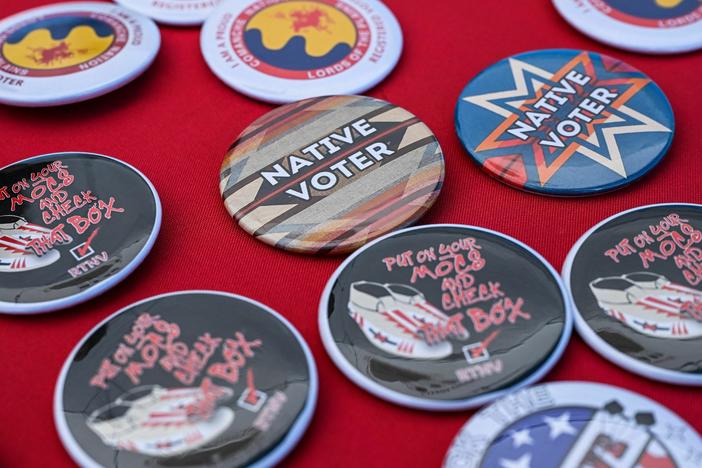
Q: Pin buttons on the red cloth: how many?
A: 11